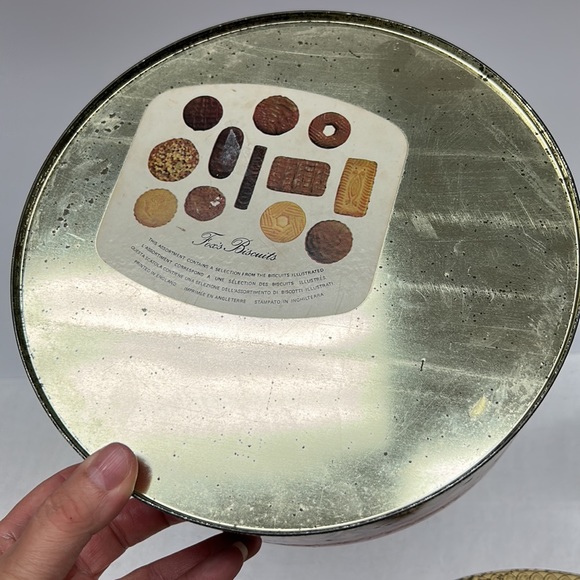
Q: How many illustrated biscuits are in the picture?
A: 12